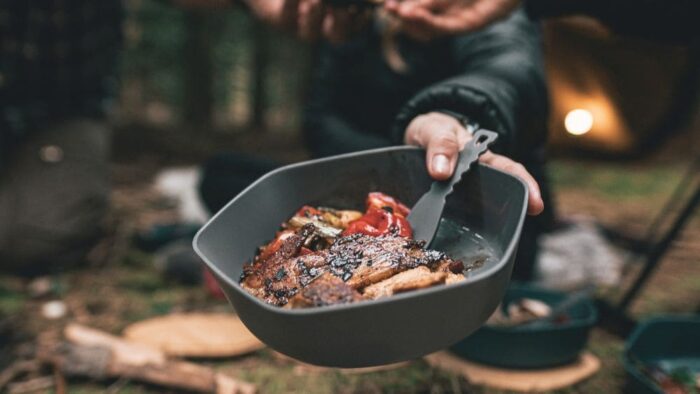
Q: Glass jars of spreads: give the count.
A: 0